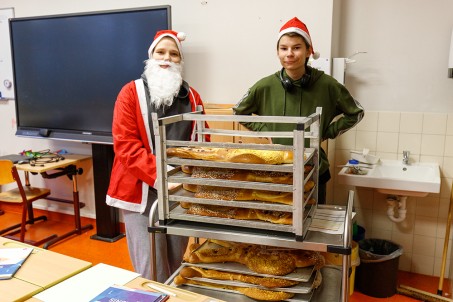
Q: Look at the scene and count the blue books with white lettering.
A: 1